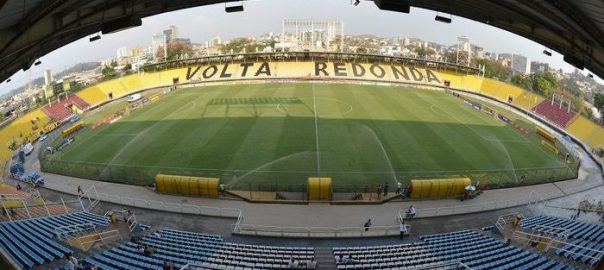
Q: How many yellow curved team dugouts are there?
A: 3